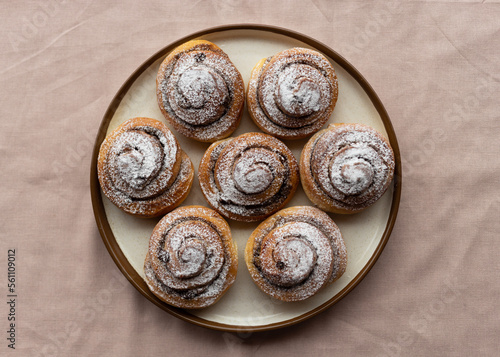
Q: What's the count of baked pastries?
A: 7